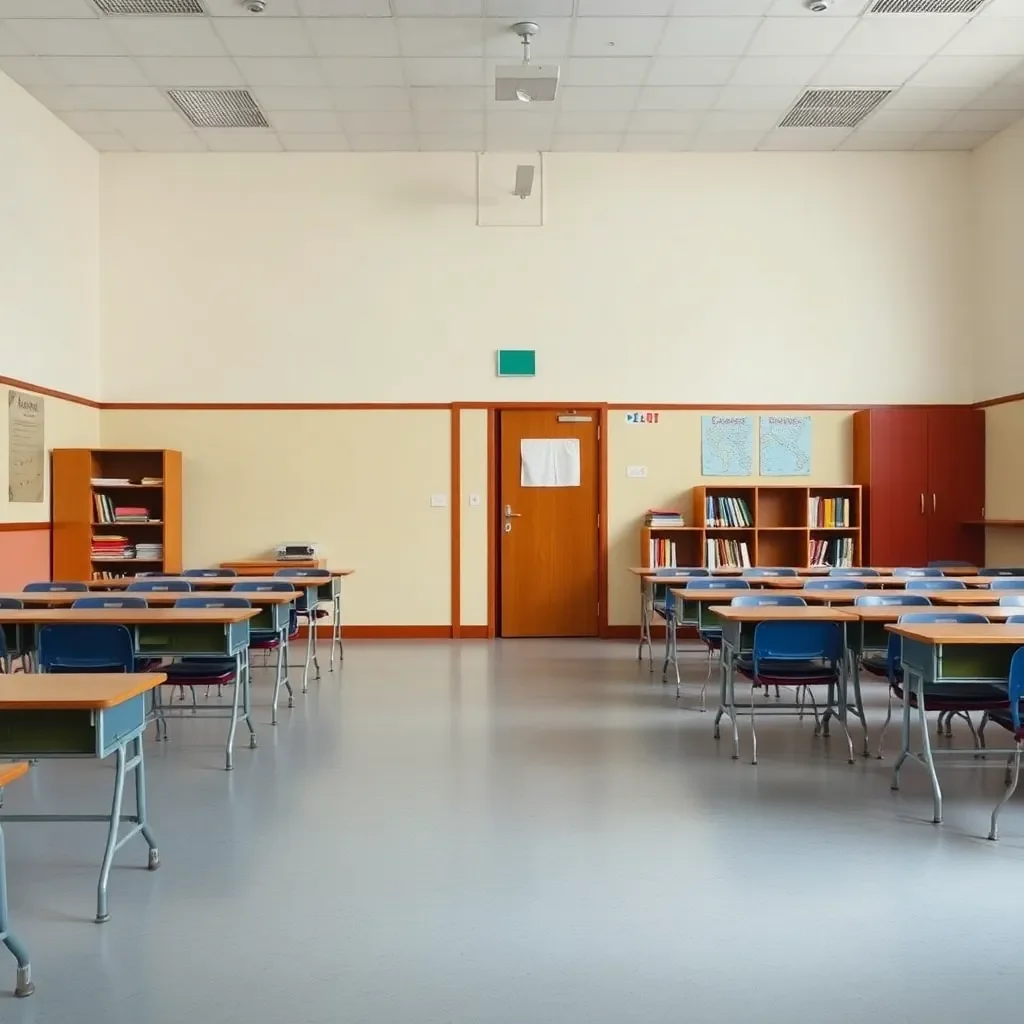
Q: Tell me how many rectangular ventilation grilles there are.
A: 4